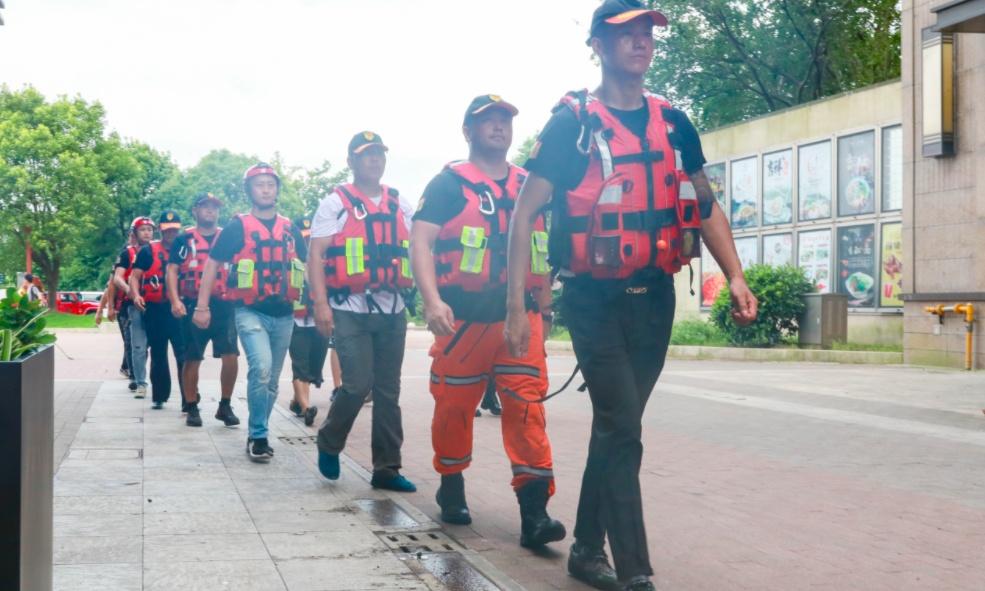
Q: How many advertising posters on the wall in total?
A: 12